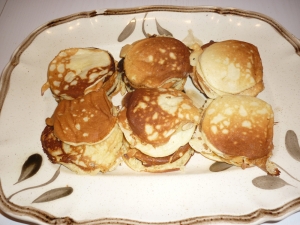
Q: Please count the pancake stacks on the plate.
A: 6